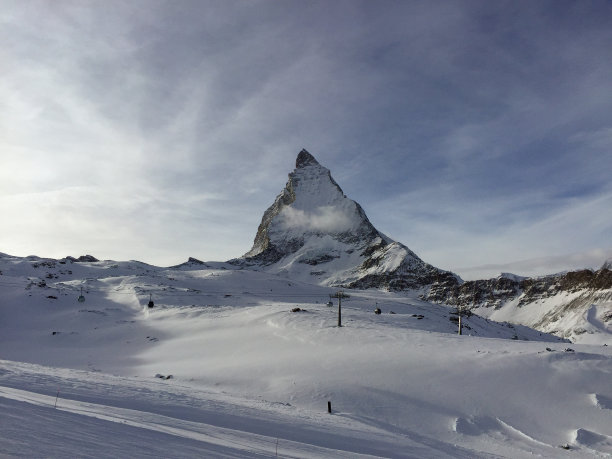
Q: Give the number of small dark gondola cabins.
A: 4